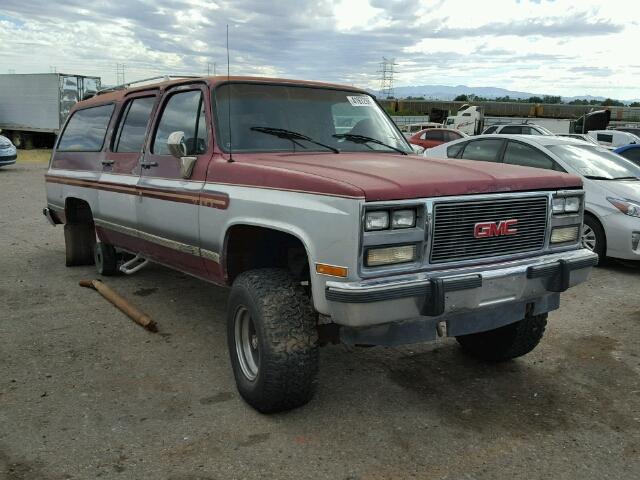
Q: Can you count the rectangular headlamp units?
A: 4